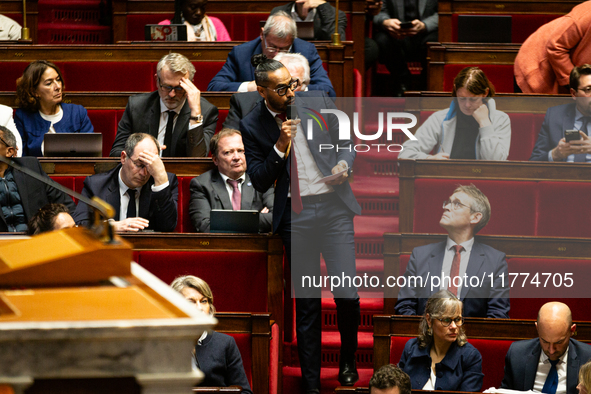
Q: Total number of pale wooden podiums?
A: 1